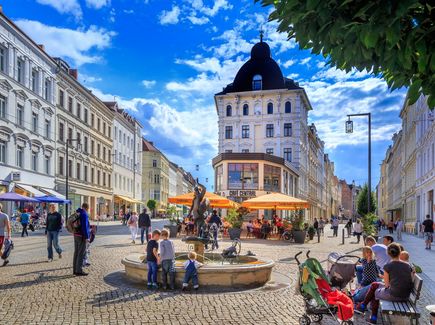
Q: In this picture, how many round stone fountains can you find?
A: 1